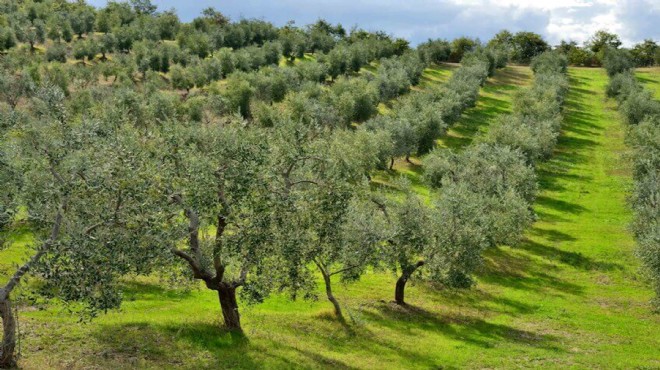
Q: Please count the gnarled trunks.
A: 4